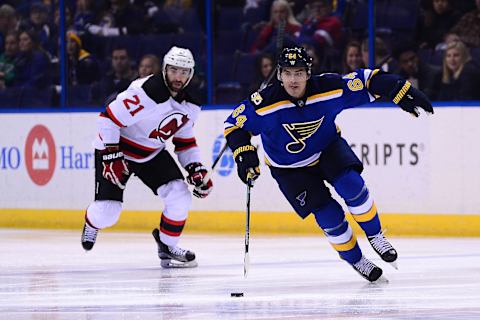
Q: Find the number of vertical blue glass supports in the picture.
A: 3